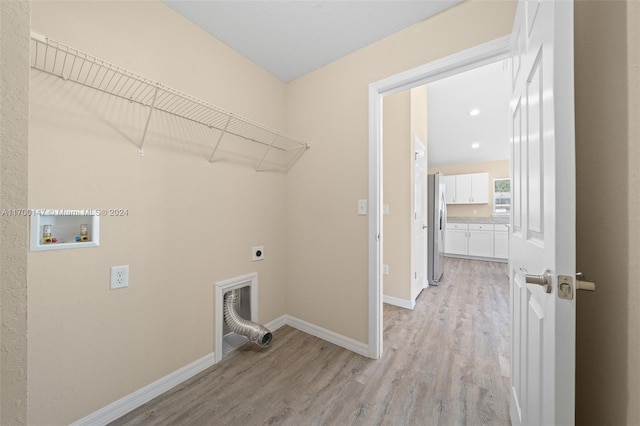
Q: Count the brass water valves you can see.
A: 2